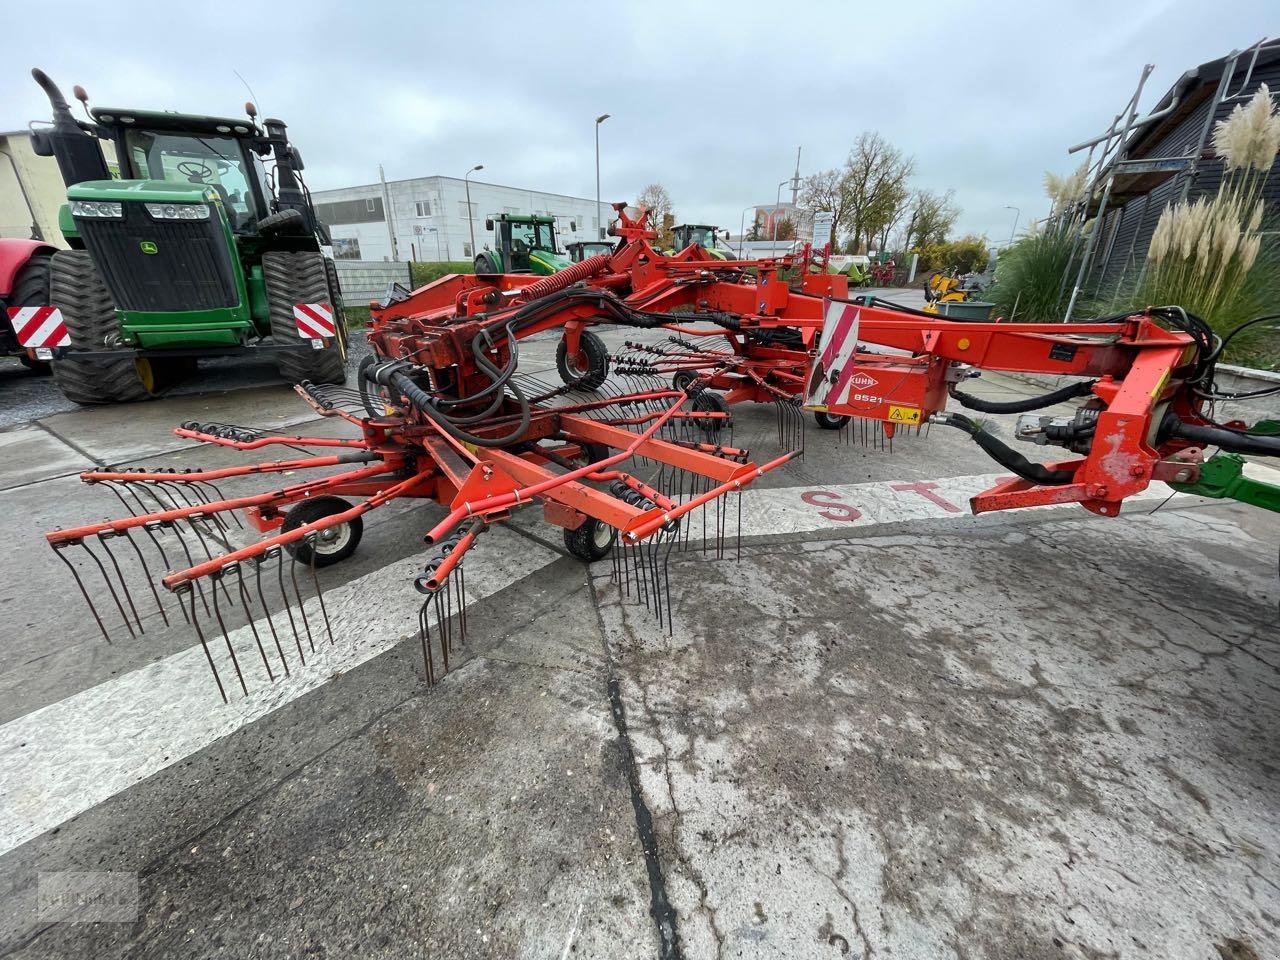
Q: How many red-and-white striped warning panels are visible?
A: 3